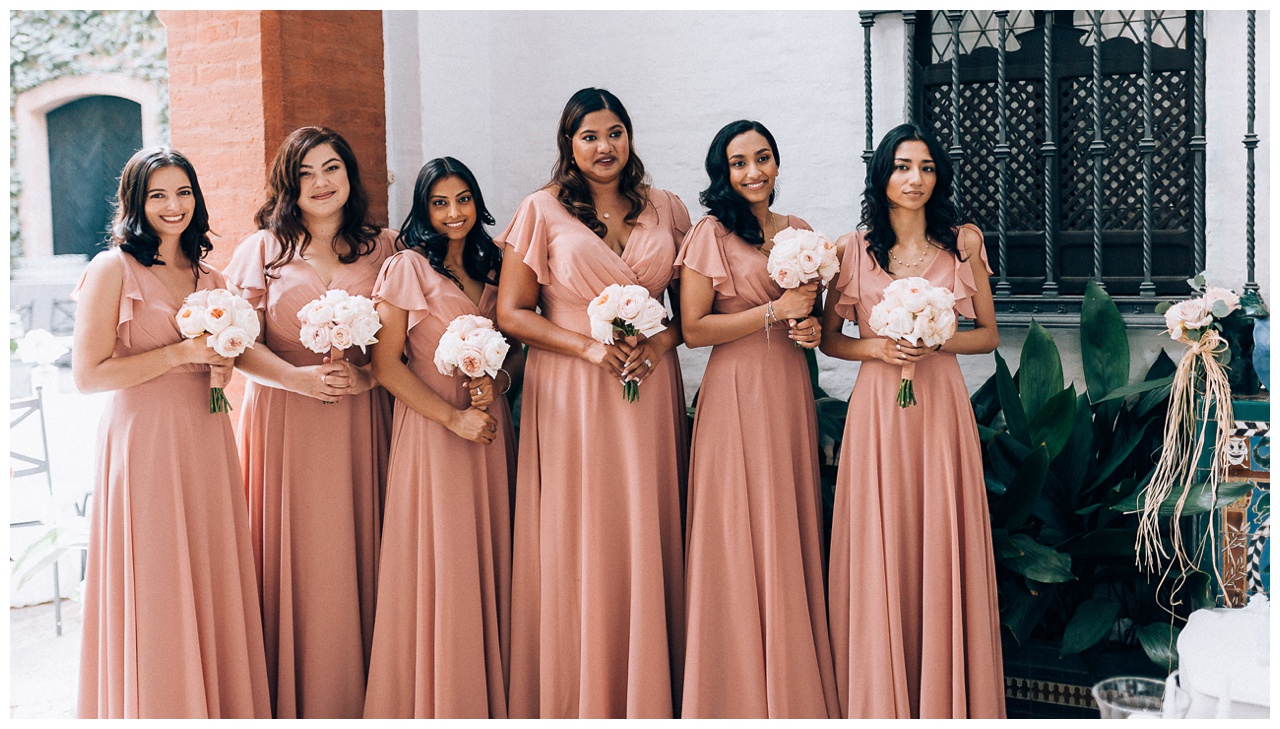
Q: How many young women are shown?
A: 6